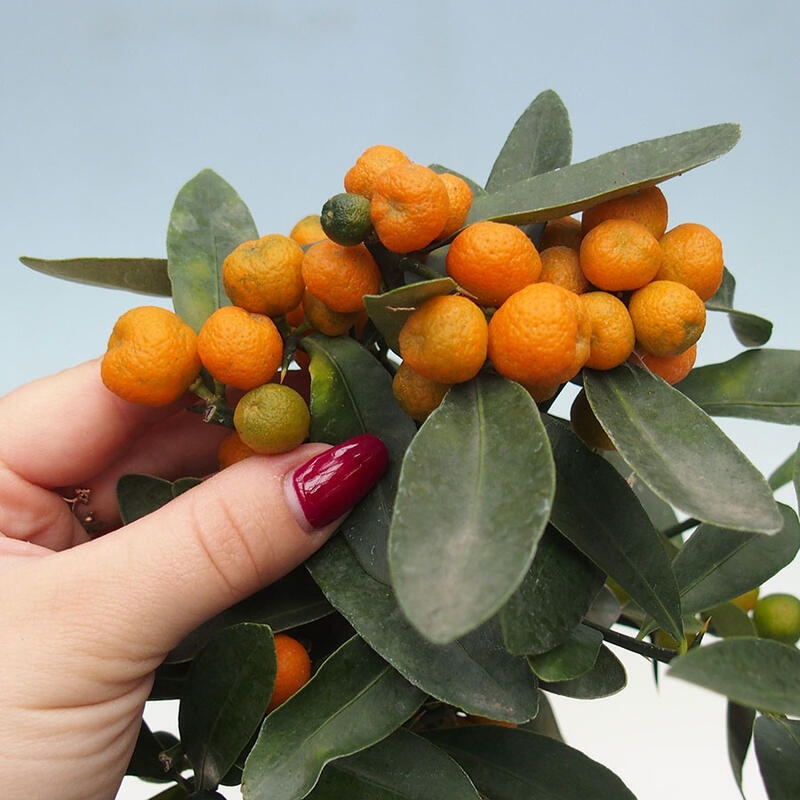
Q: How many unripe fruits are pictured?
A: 3